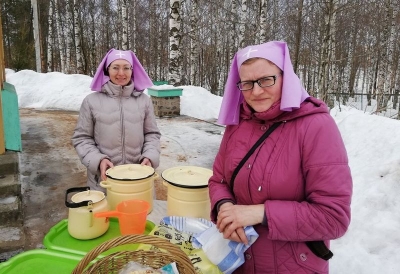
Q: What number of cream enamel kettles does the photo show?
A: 1